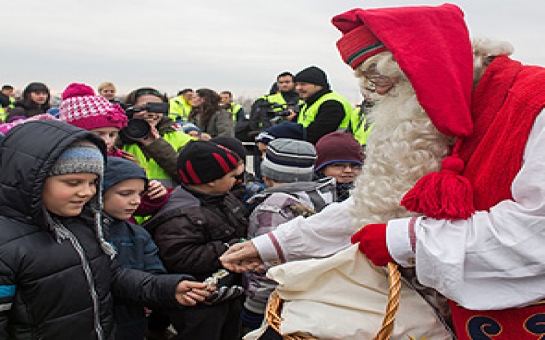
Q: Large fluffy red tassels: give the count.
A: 1